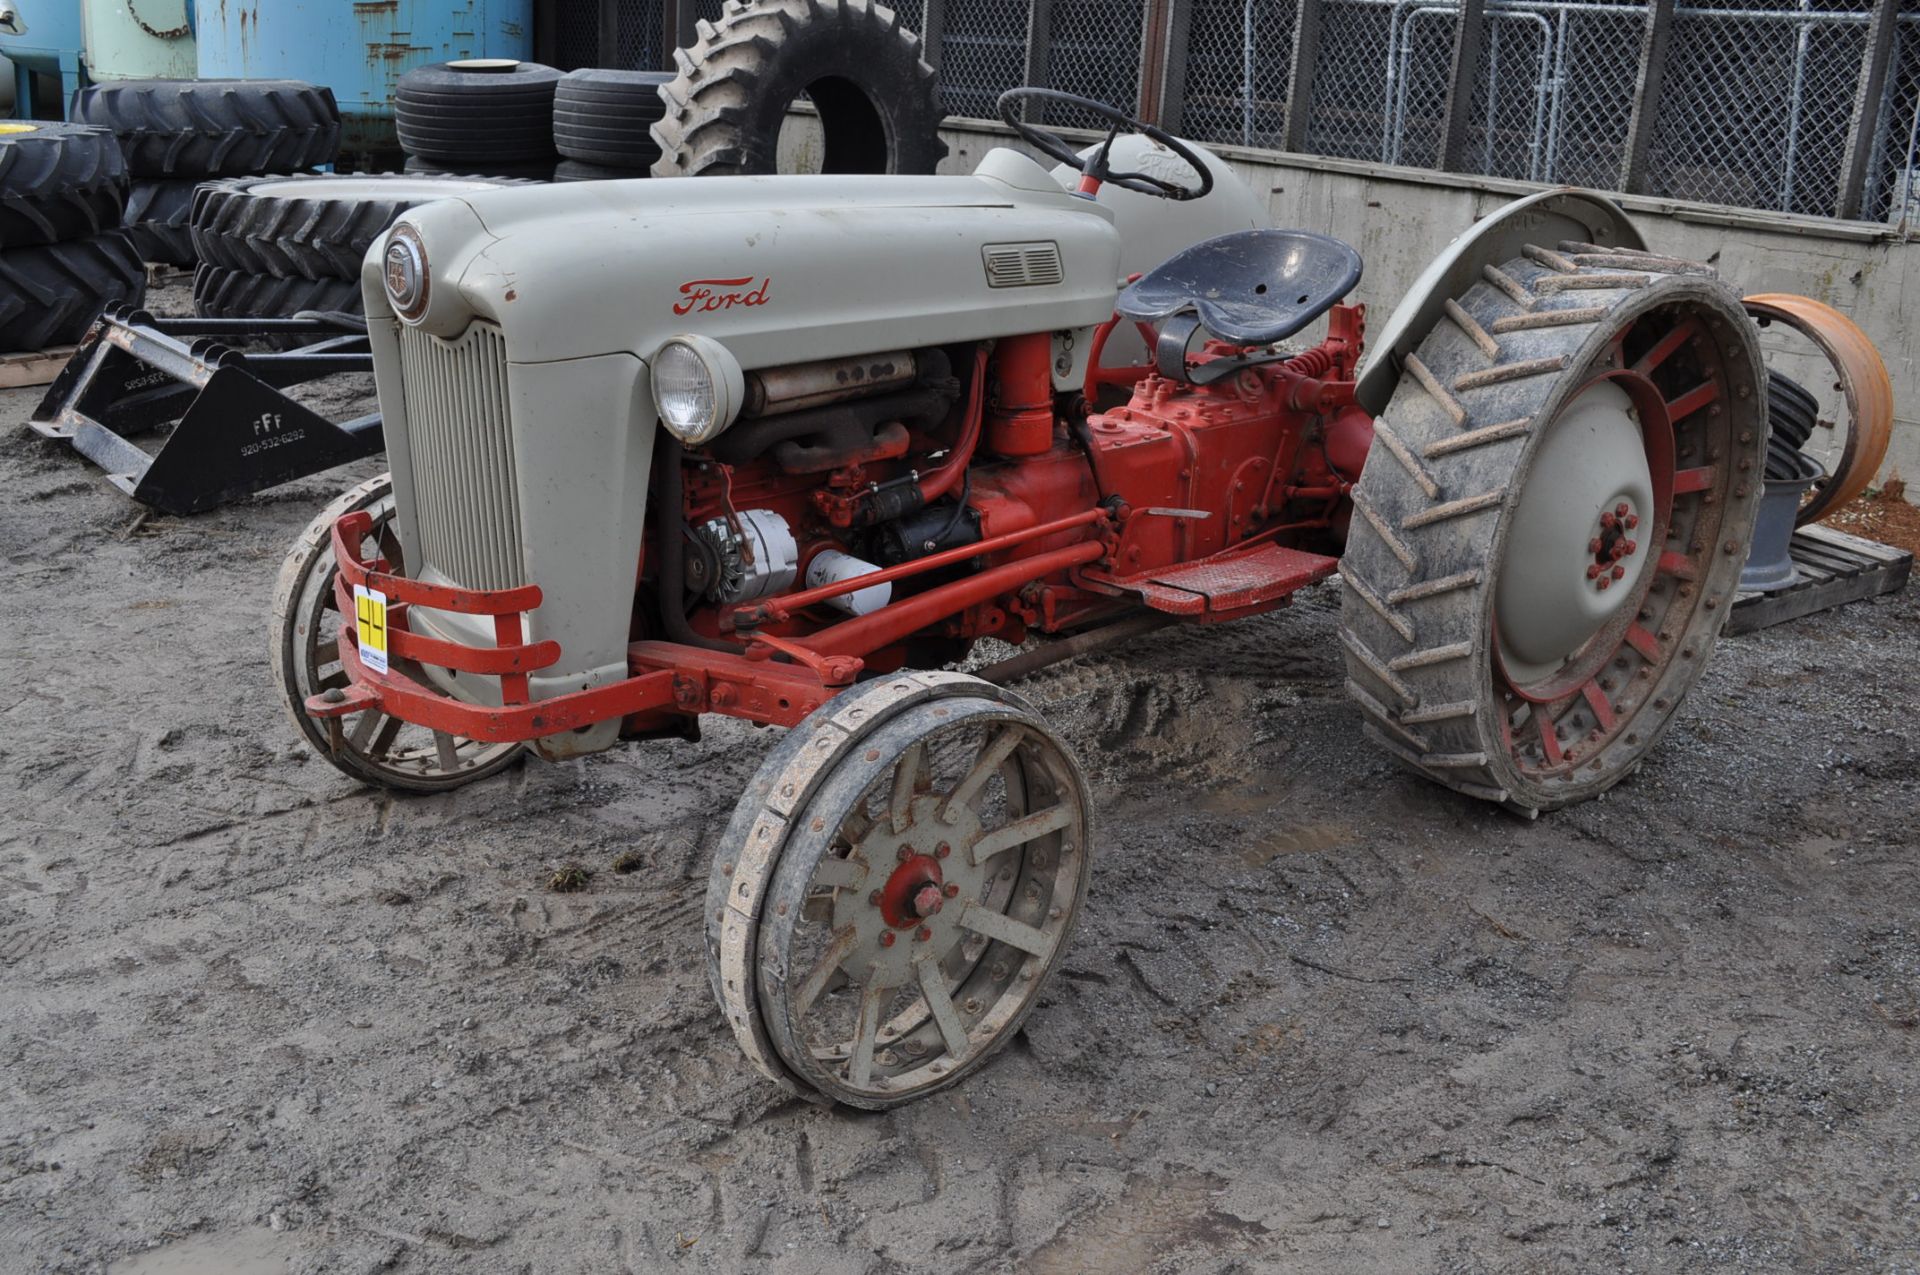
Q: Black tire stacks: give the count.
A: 5